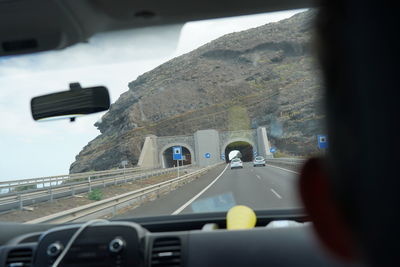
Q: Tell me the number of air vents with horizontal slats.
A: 2